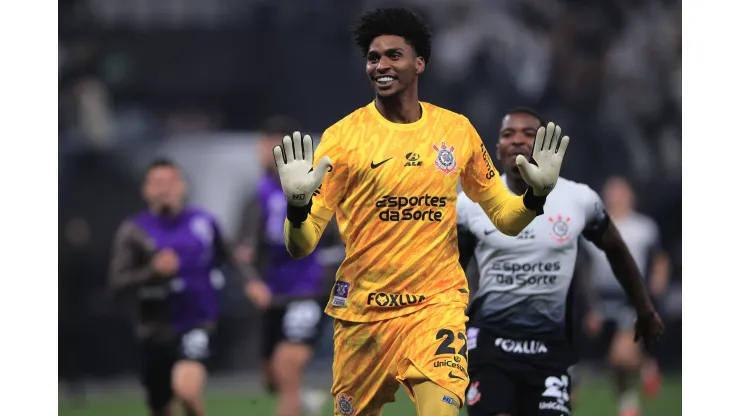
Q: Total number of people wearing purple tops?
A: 2